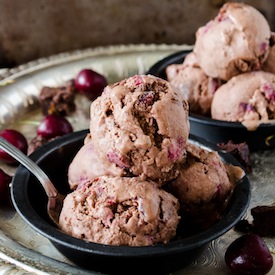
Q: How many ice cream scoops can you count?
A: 8